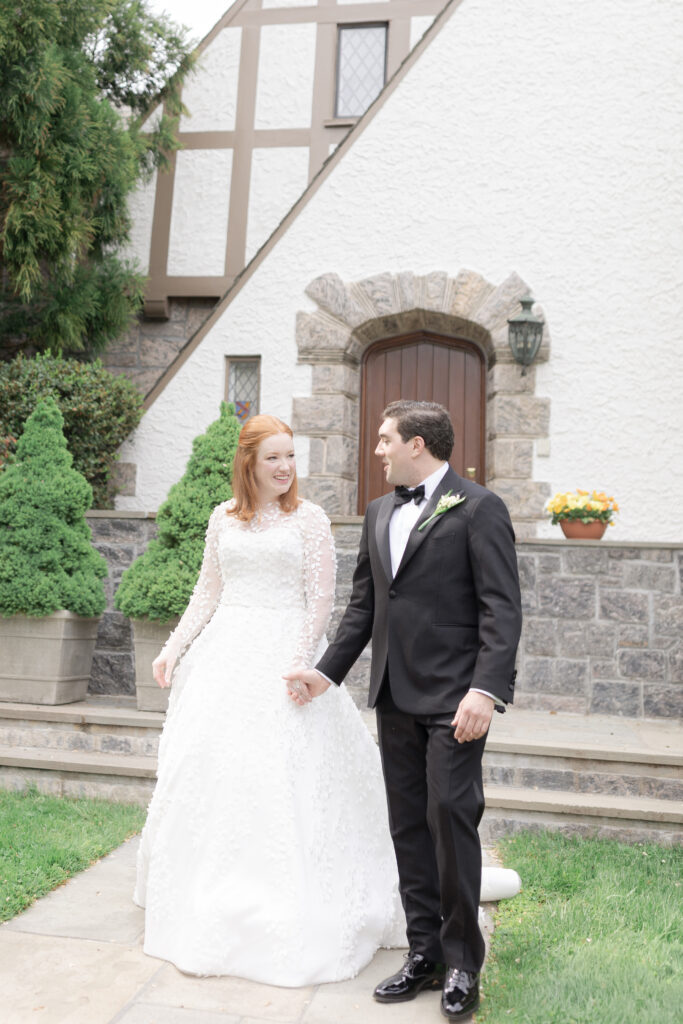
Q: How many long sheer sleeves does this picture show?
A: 2